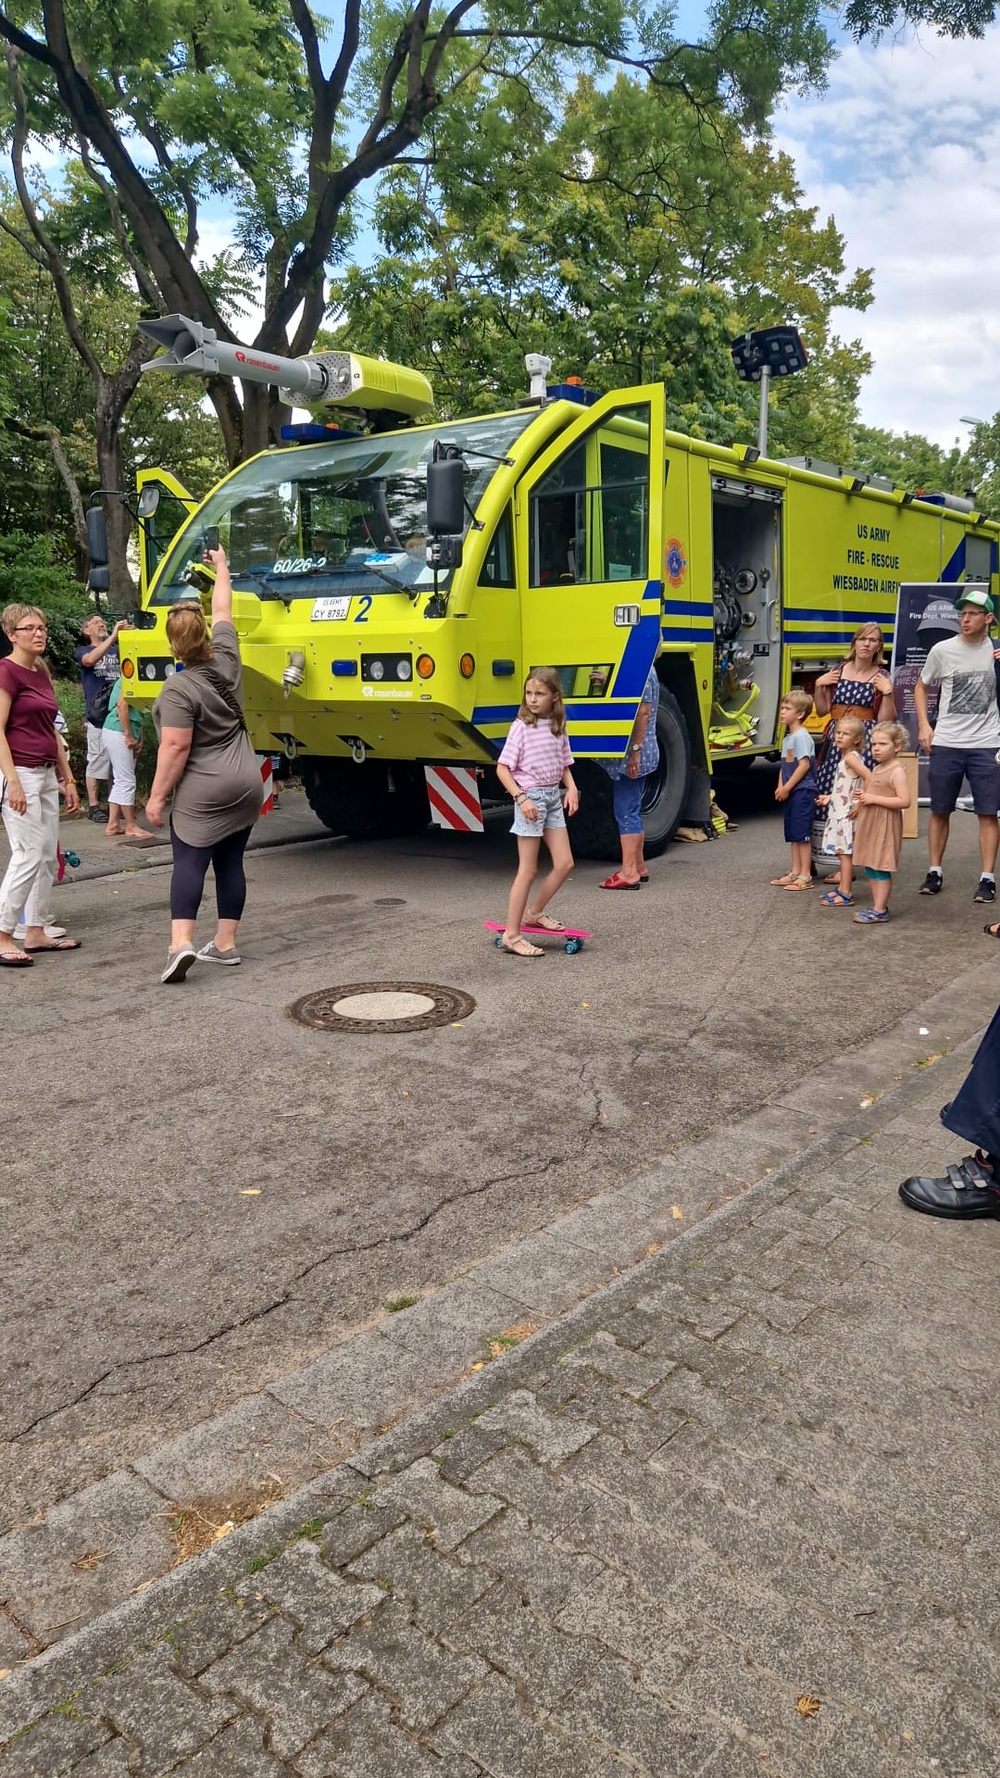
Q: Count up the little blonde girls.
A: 2